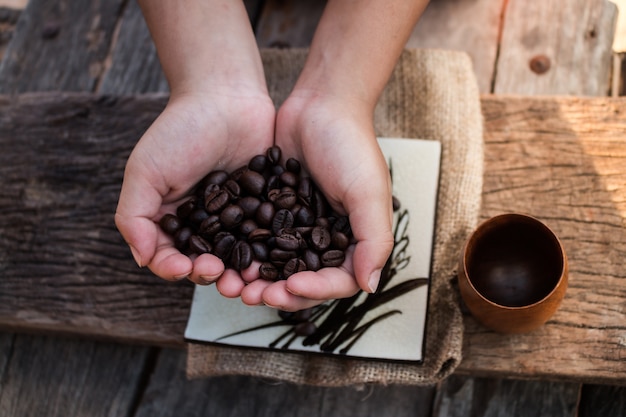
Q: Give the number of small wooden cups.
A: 1